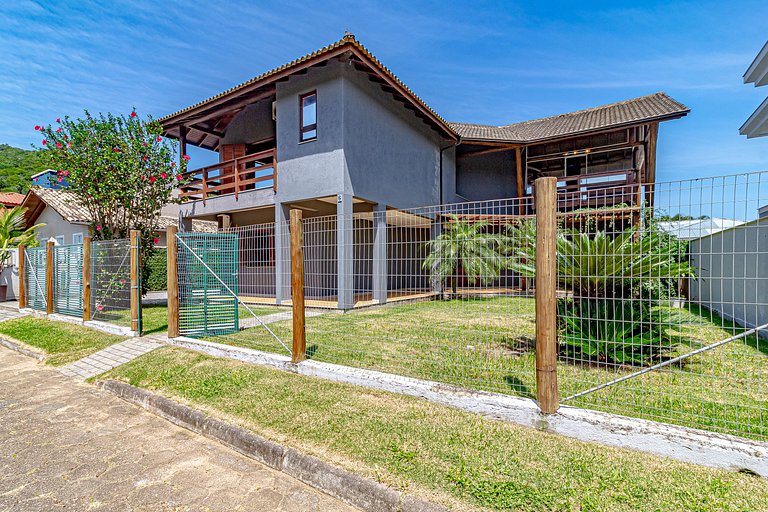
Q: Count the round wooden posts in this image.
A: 7